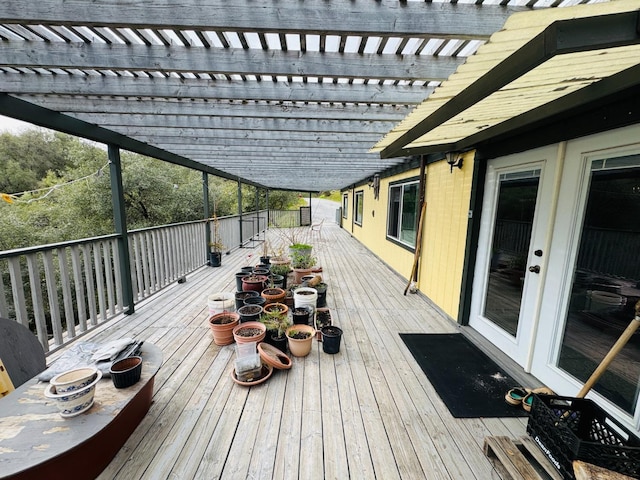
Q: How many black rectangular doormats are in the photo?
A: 1